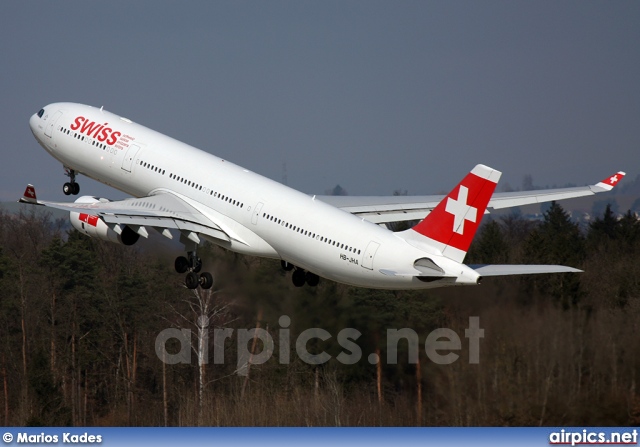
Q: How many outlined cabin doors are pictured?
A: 4